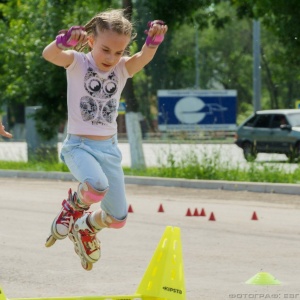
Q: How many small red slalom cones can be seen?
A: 7